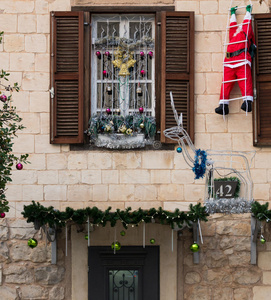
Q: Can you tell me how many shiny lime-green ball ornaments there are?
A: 7